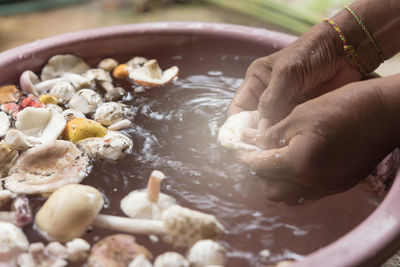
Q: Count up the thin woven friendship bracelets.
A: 2